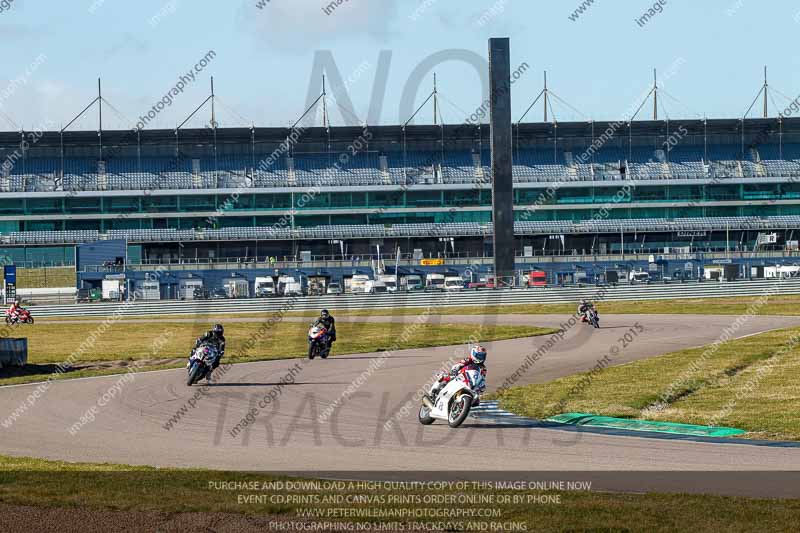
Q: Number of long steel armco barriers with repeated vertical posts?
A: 1